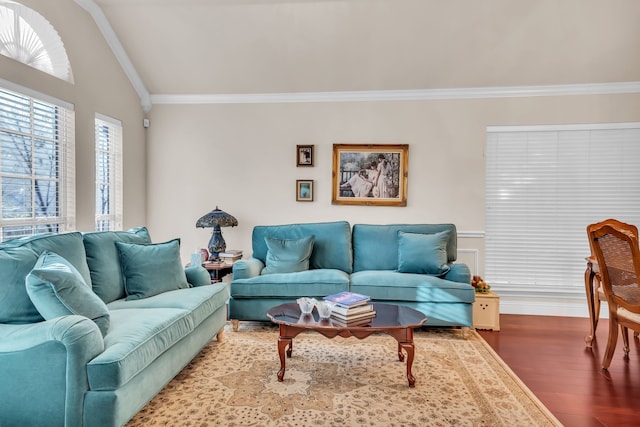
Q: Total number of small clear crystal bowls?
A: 2